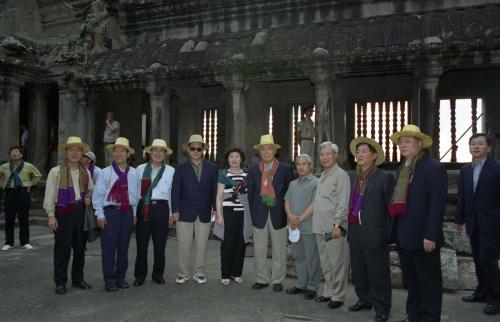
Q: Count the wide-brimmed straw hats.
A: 7